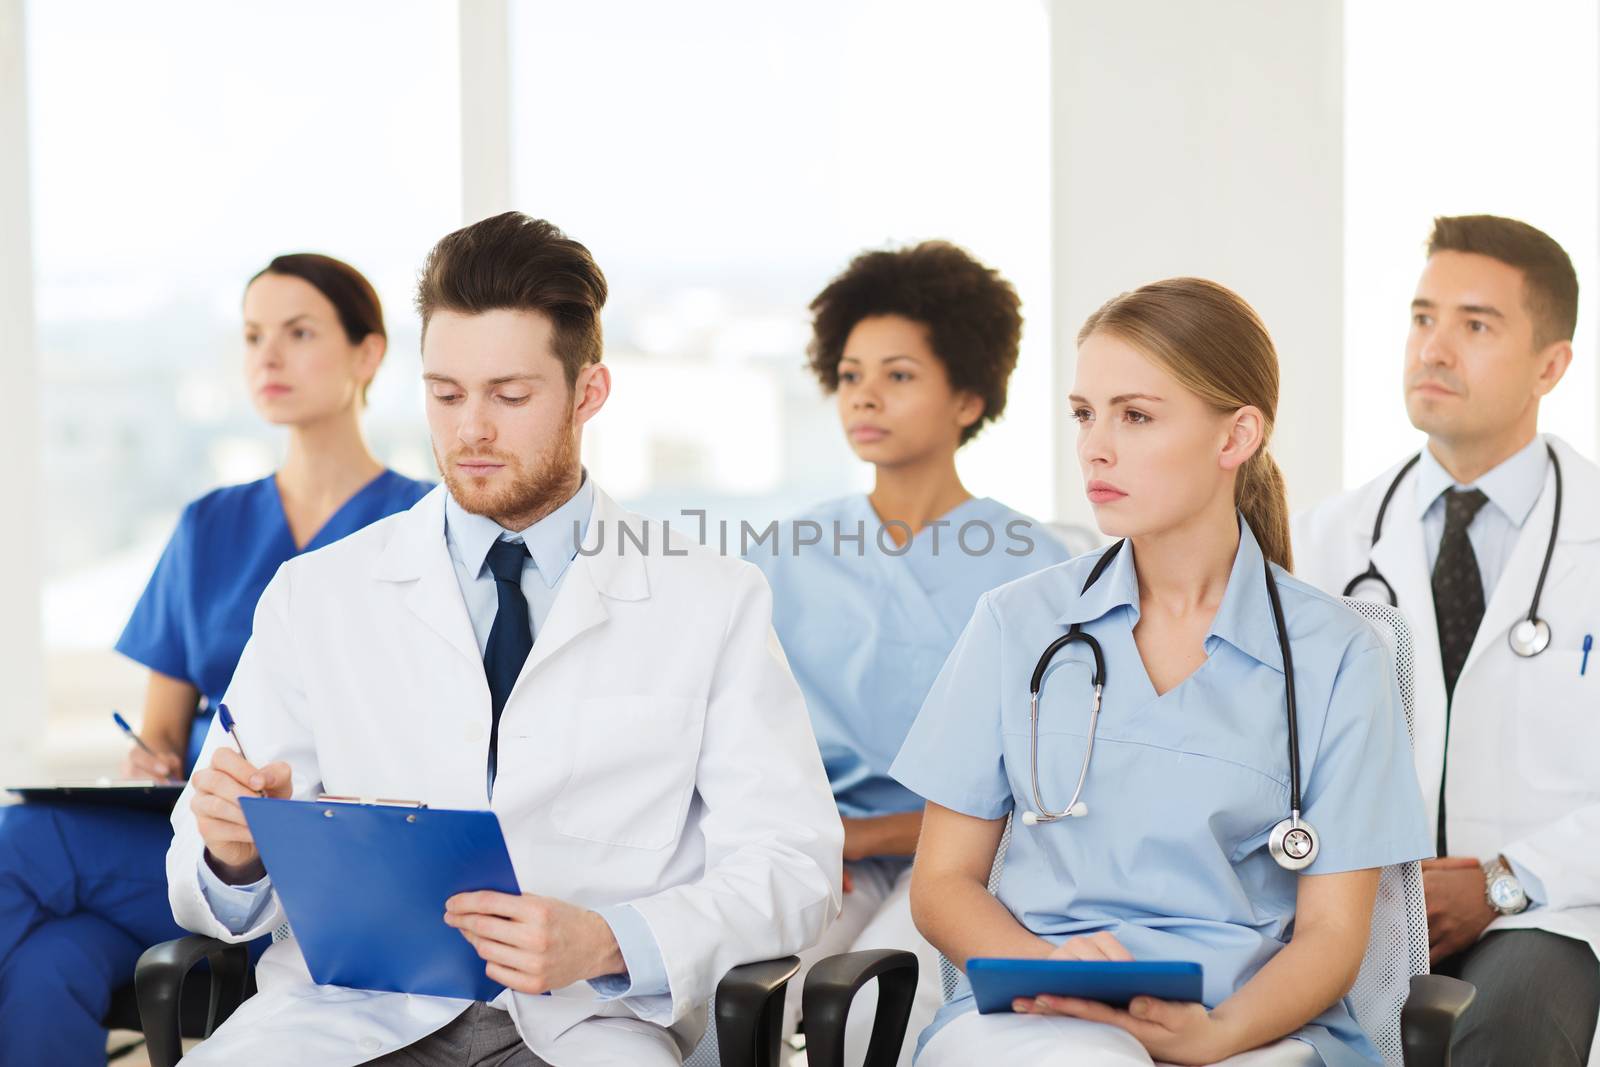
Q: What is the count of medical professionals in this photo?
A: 5